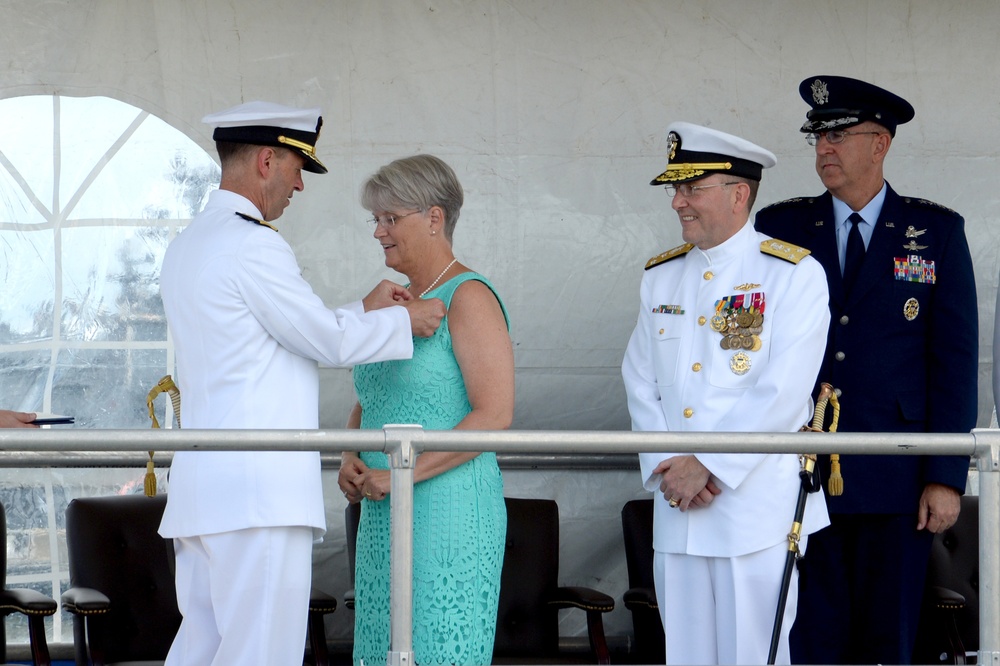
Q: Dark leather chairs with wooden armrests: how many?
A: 5